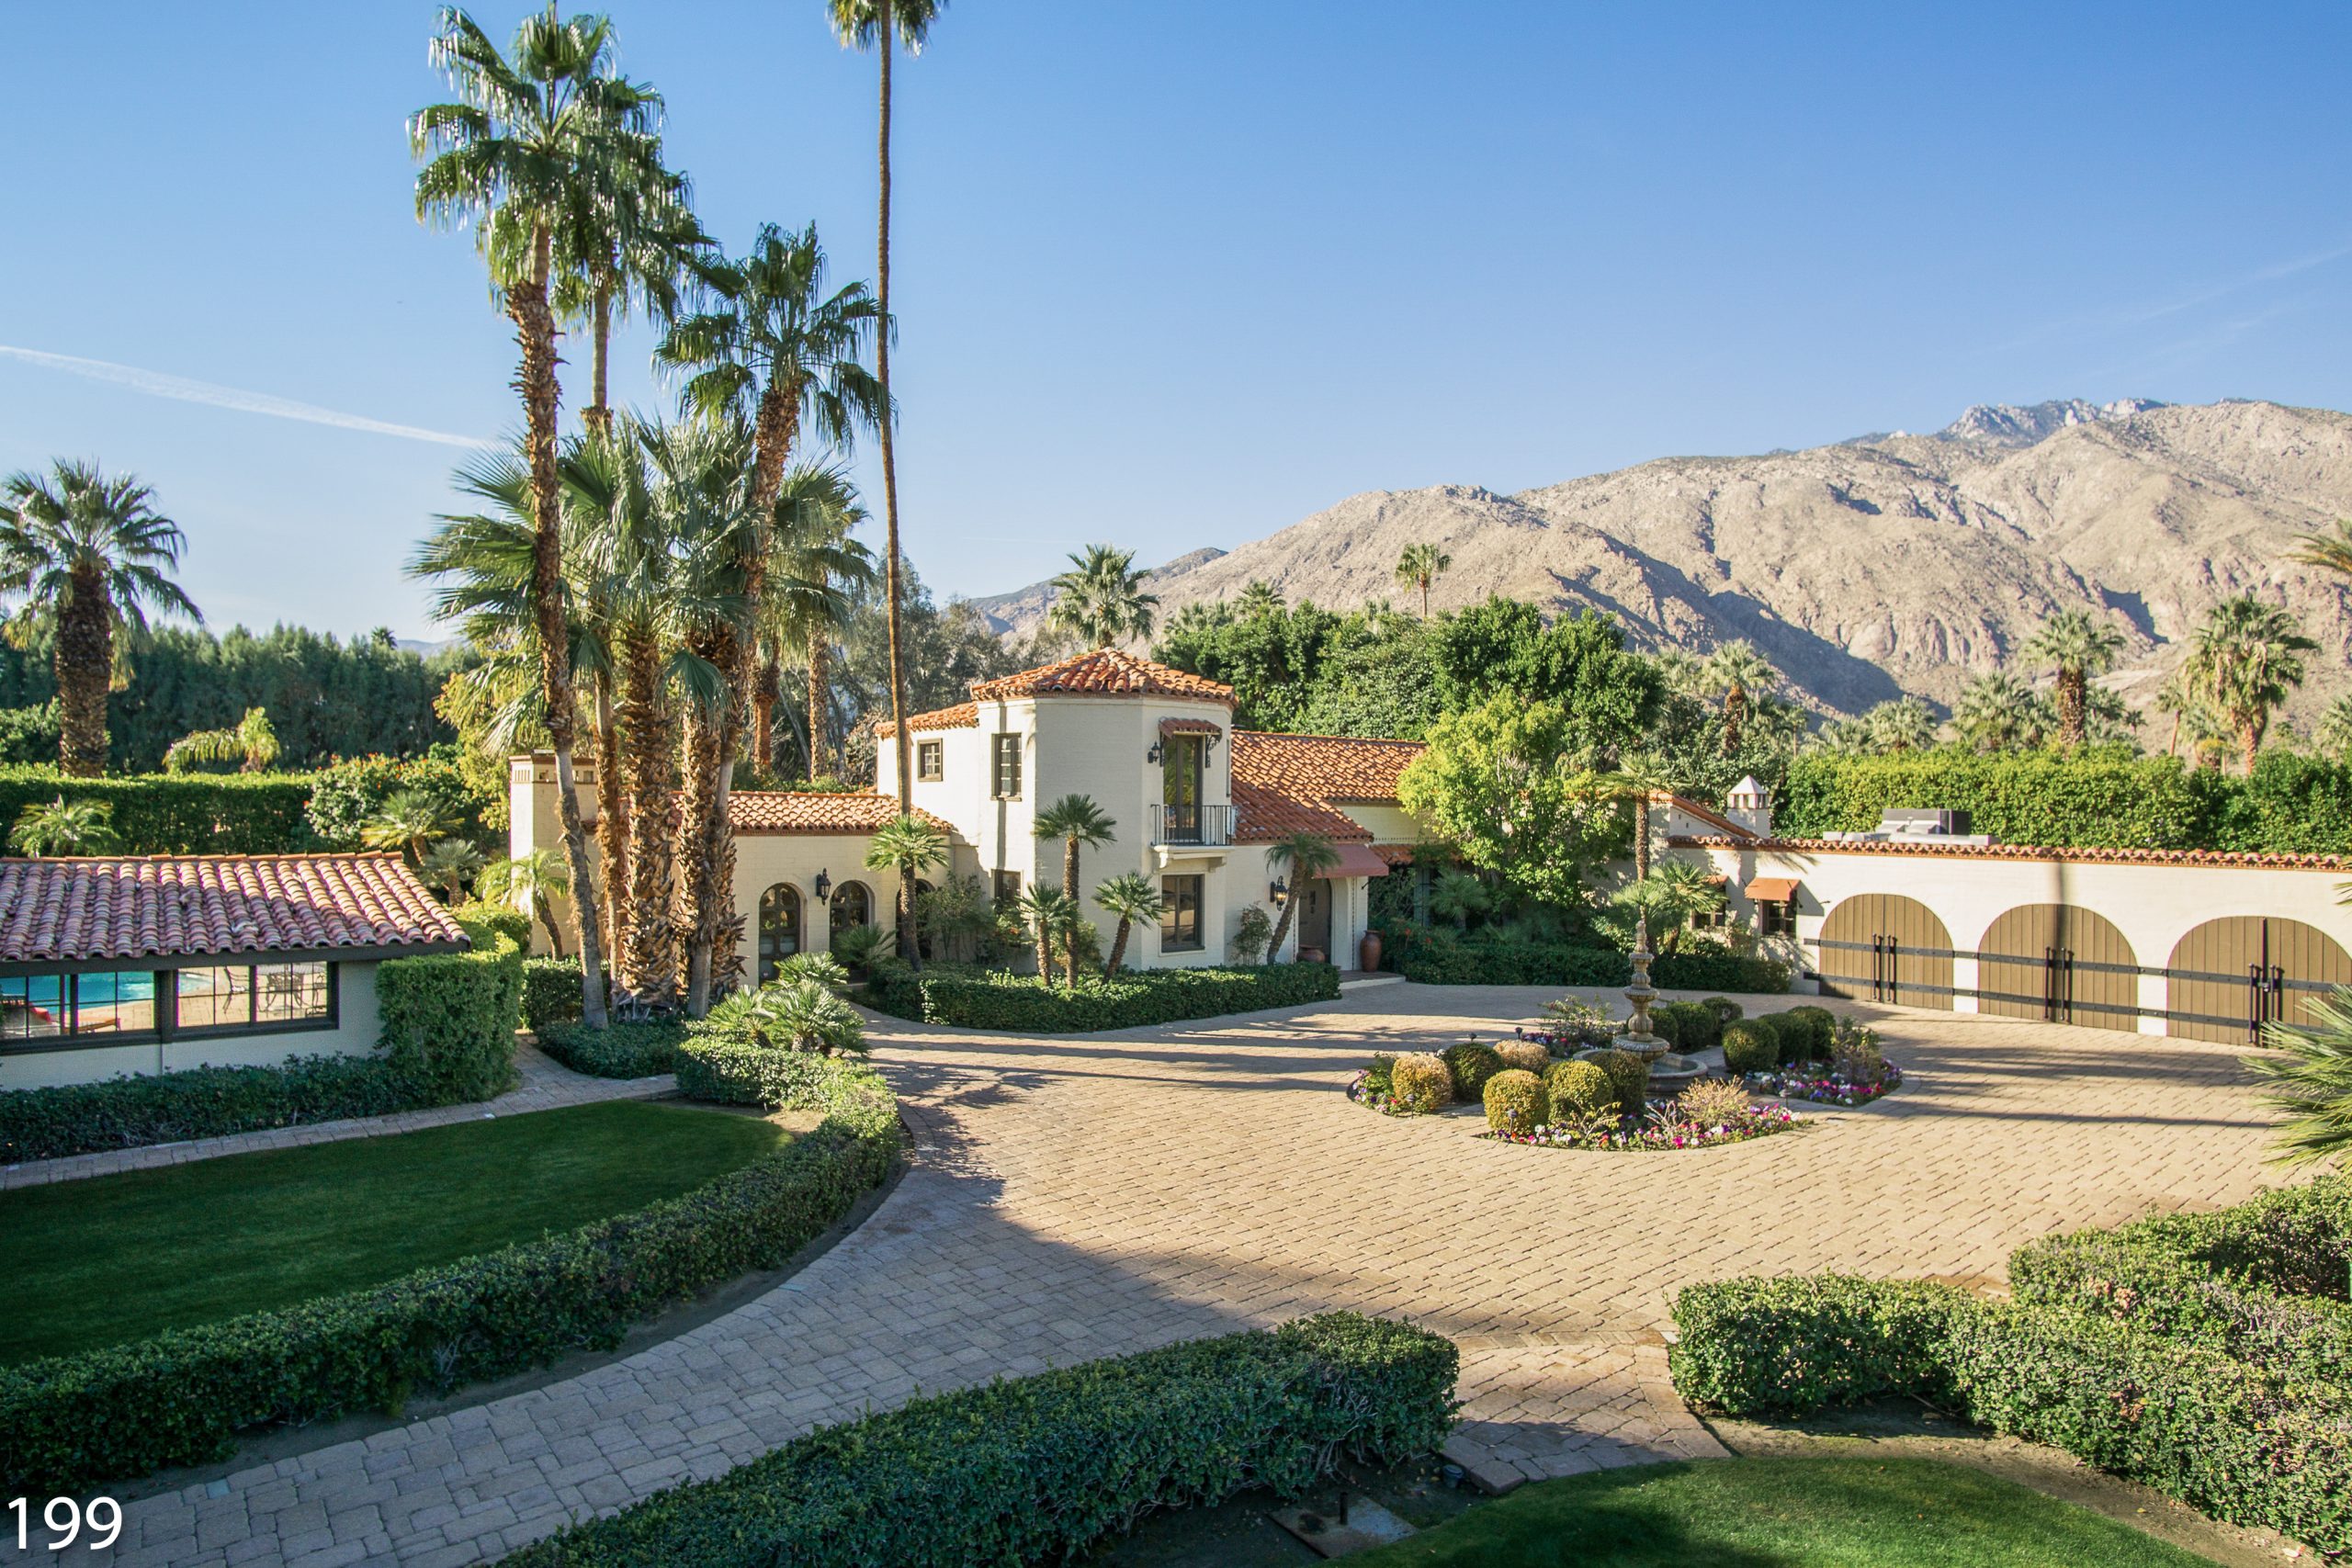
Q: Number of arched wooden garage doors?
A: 3